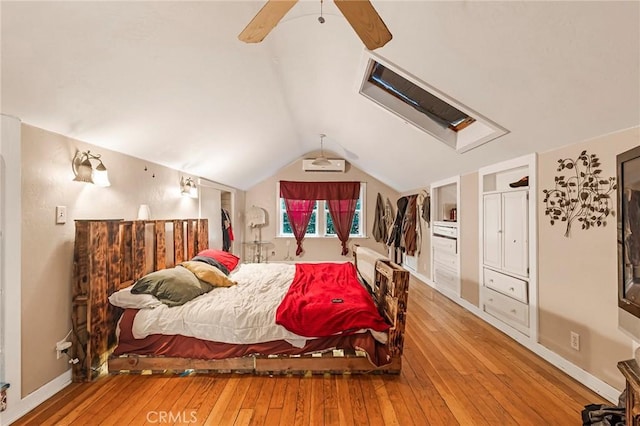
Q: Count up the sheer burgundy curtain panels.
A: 2